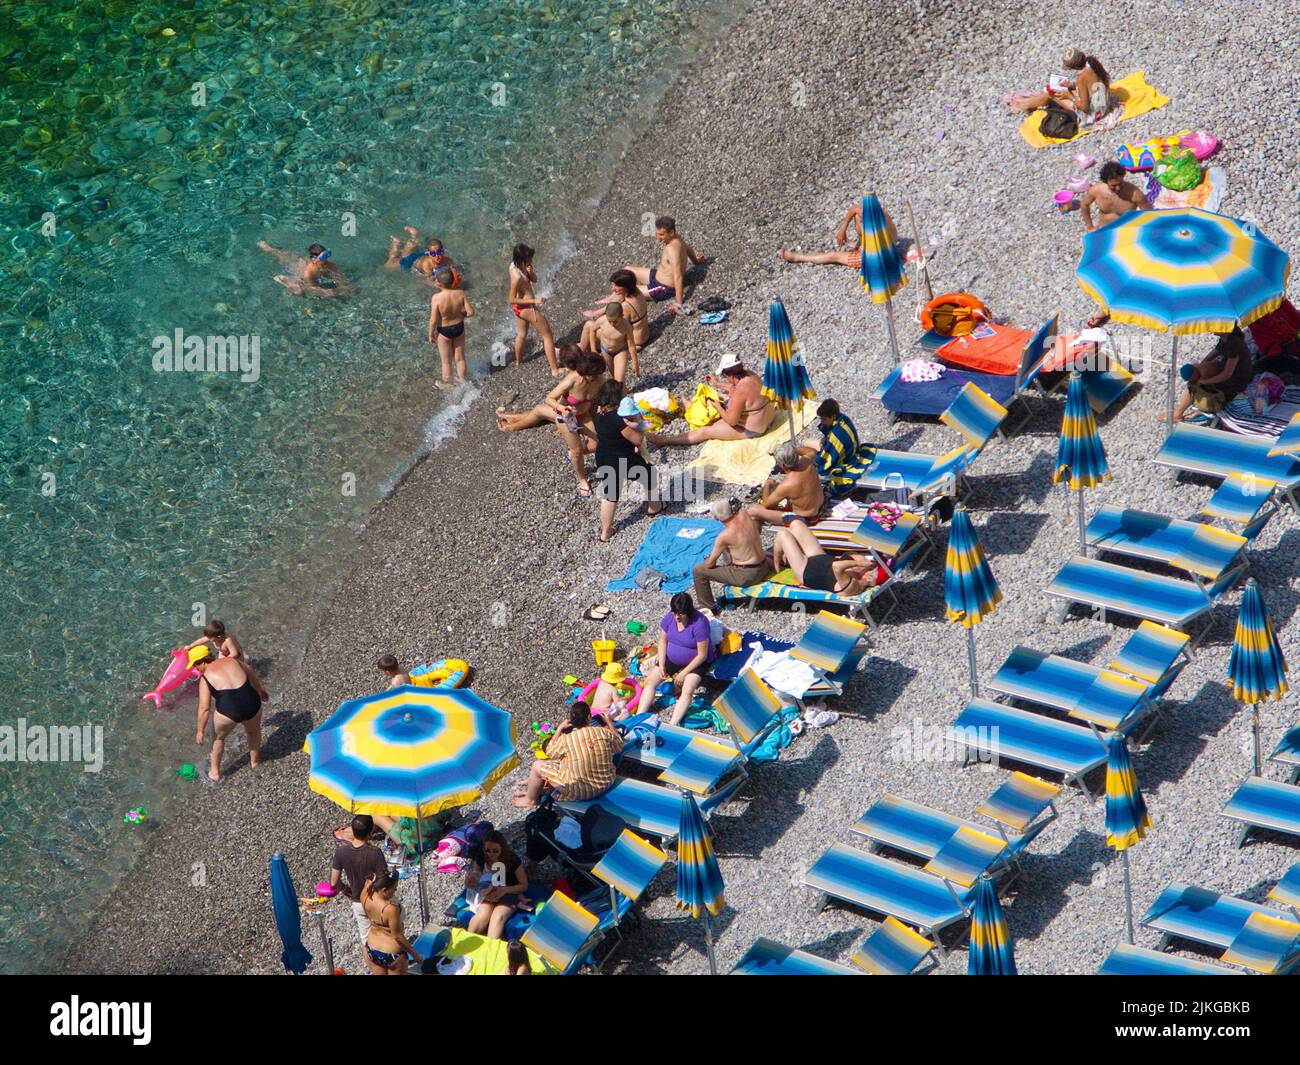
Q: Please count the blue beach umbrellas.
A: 11